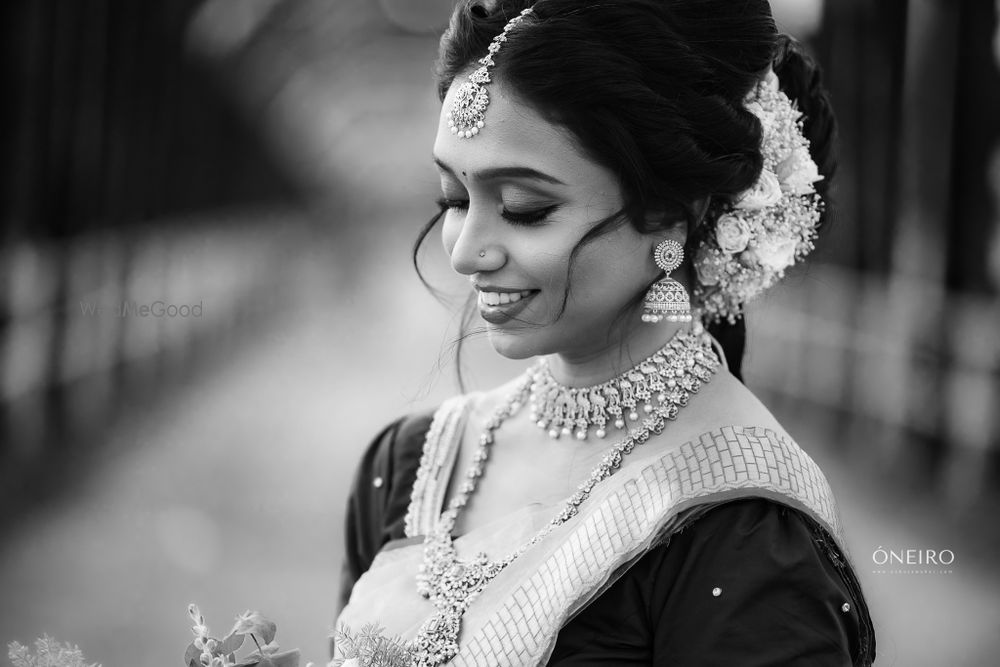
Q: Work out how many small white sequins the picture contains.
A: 3